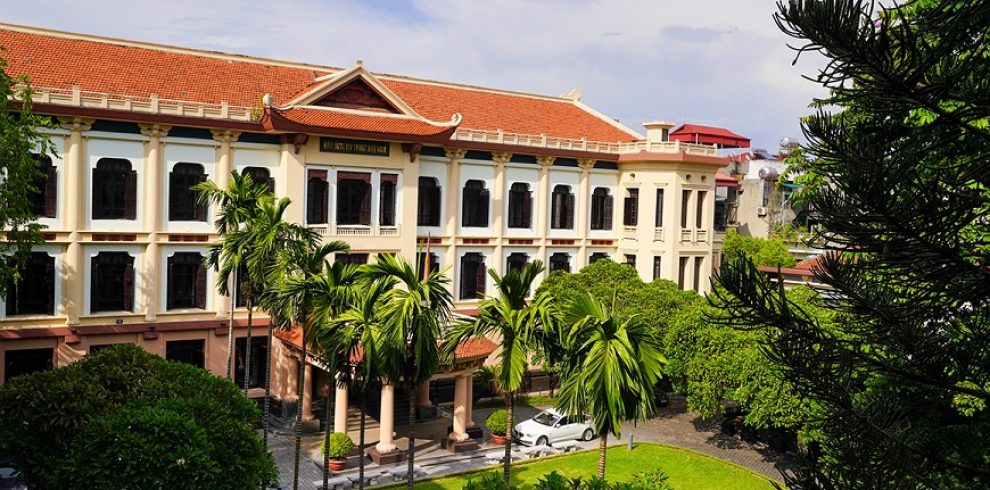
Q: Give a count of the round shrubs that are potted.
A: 2